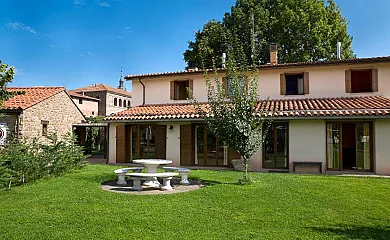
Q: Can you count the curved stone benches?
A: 3